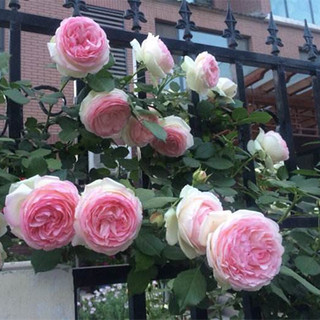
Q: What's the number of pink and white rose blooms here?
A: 12